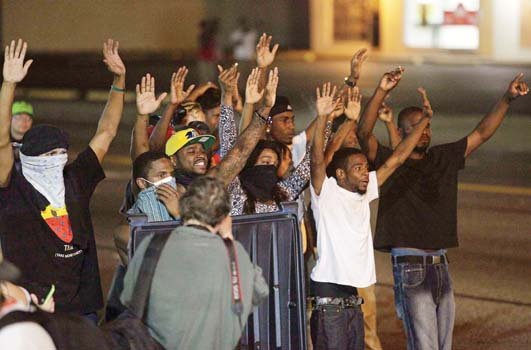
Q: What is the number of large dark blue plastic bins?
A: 1